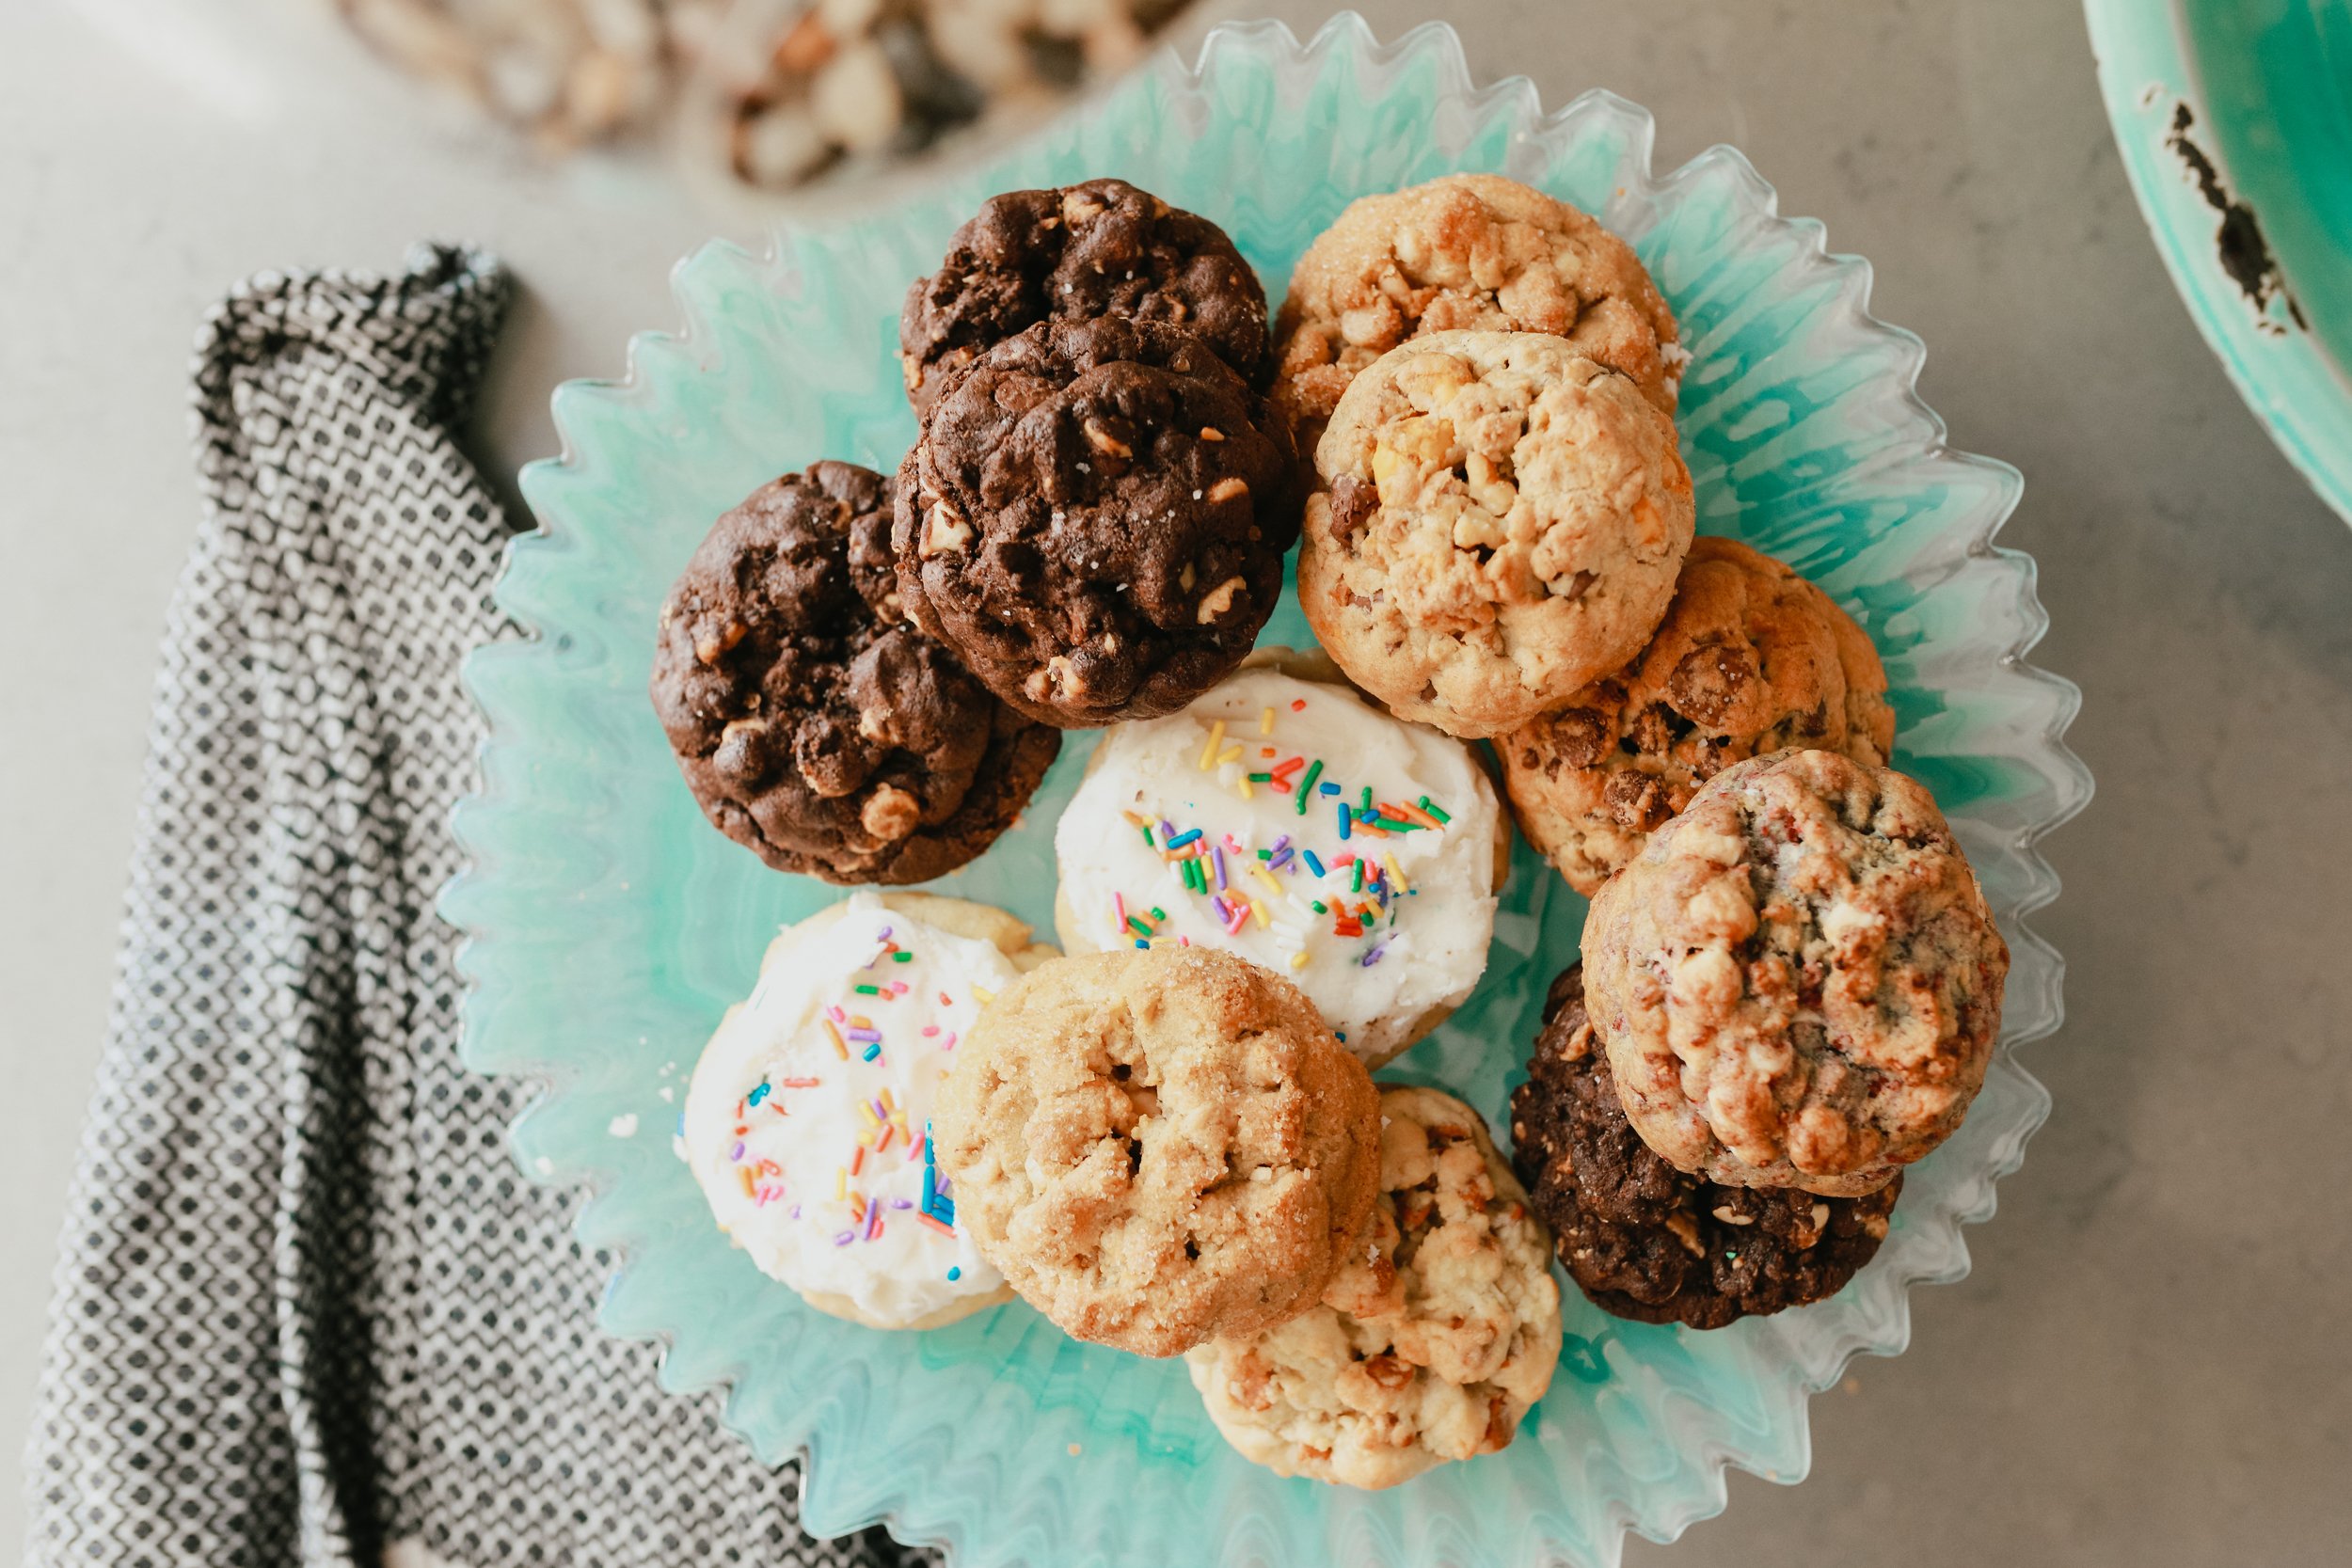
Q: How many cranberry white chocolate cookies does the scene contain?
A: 1